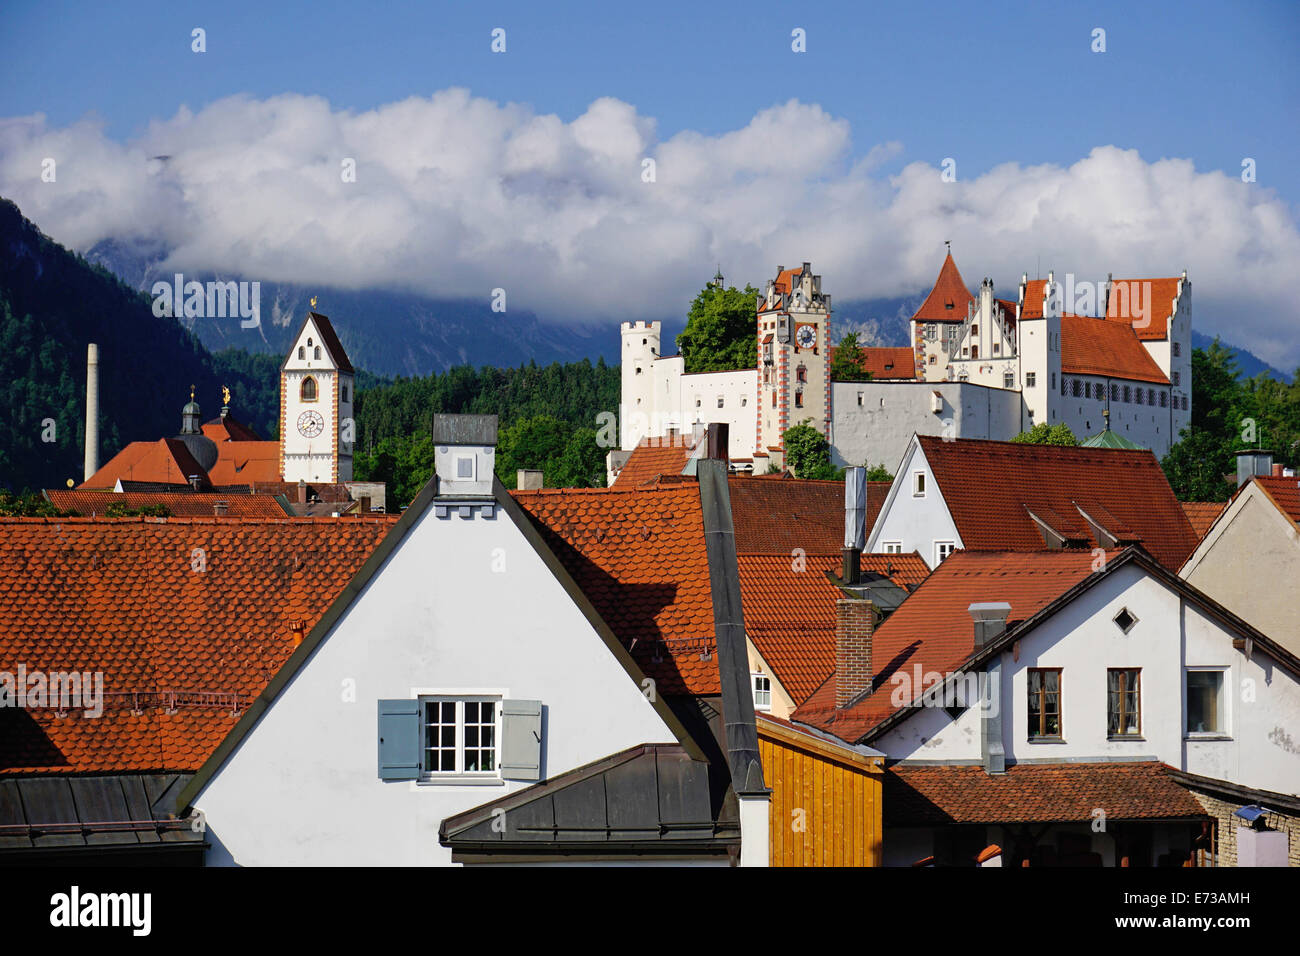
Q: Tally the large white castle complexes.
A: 1